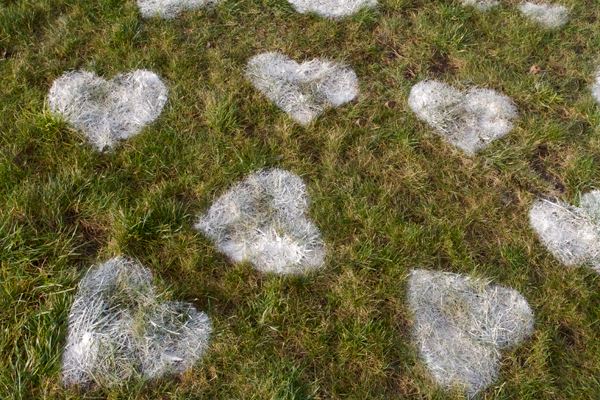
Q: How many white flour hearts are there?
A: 12